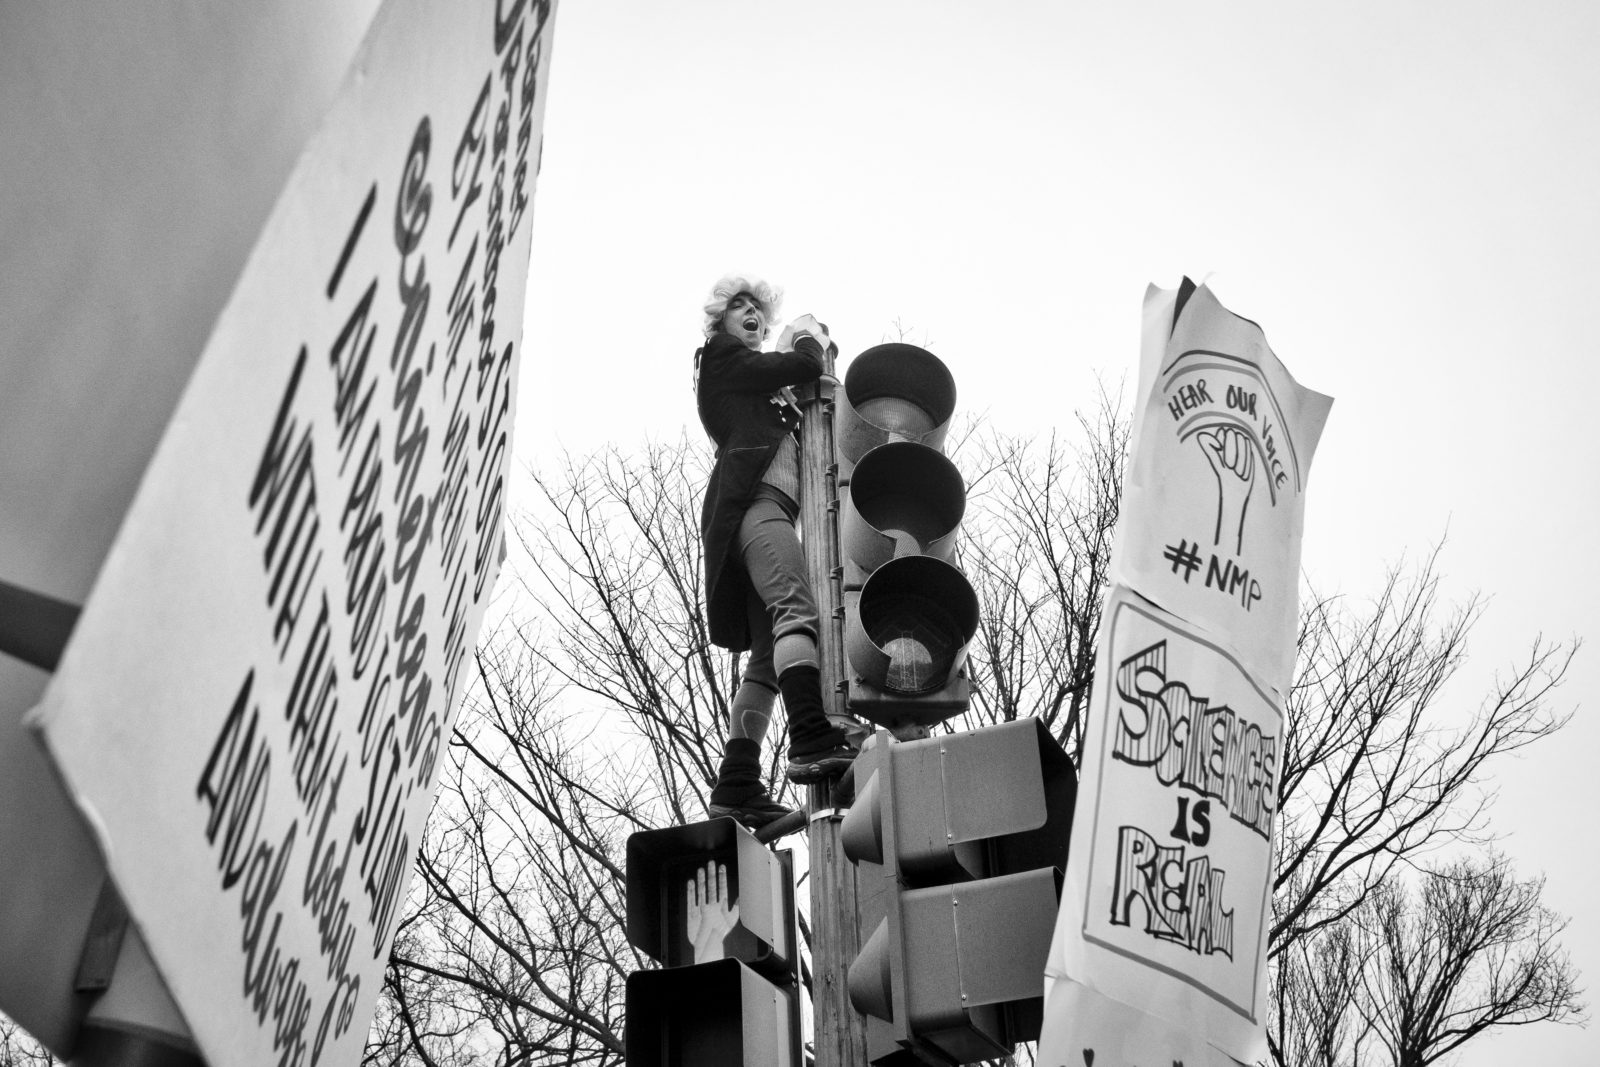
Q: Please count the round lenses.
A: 3